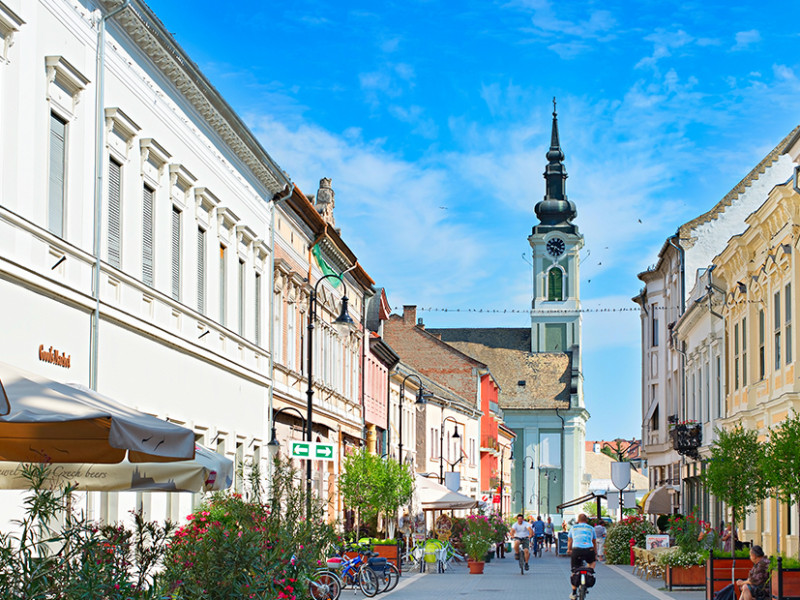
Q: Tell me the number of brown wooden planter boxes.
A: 5